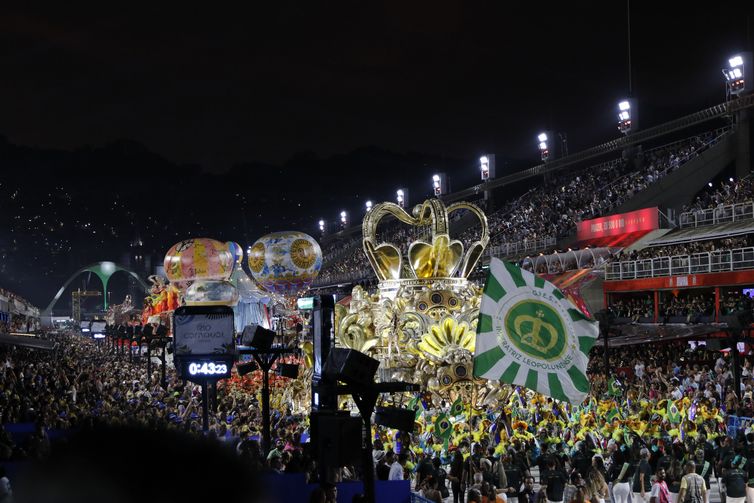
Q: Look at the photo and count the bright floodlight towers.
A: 9